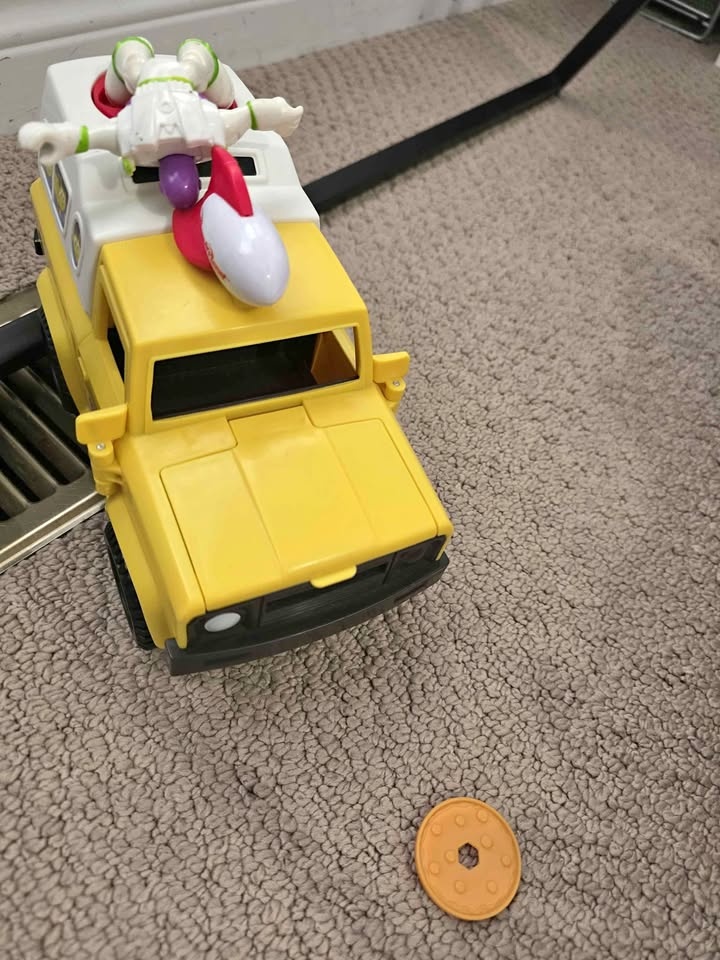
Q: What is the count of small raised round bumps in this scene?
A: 9